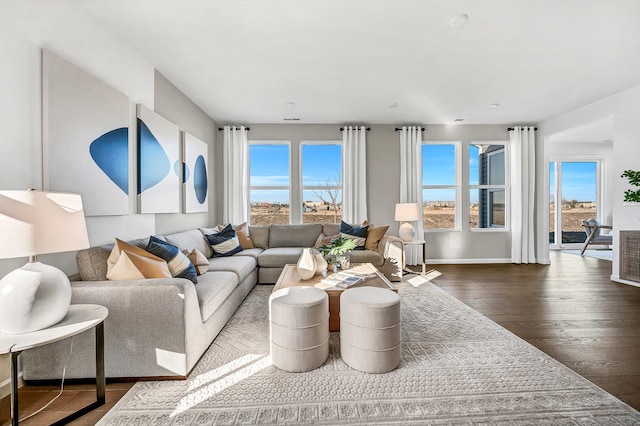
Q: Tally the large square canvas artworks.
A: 3